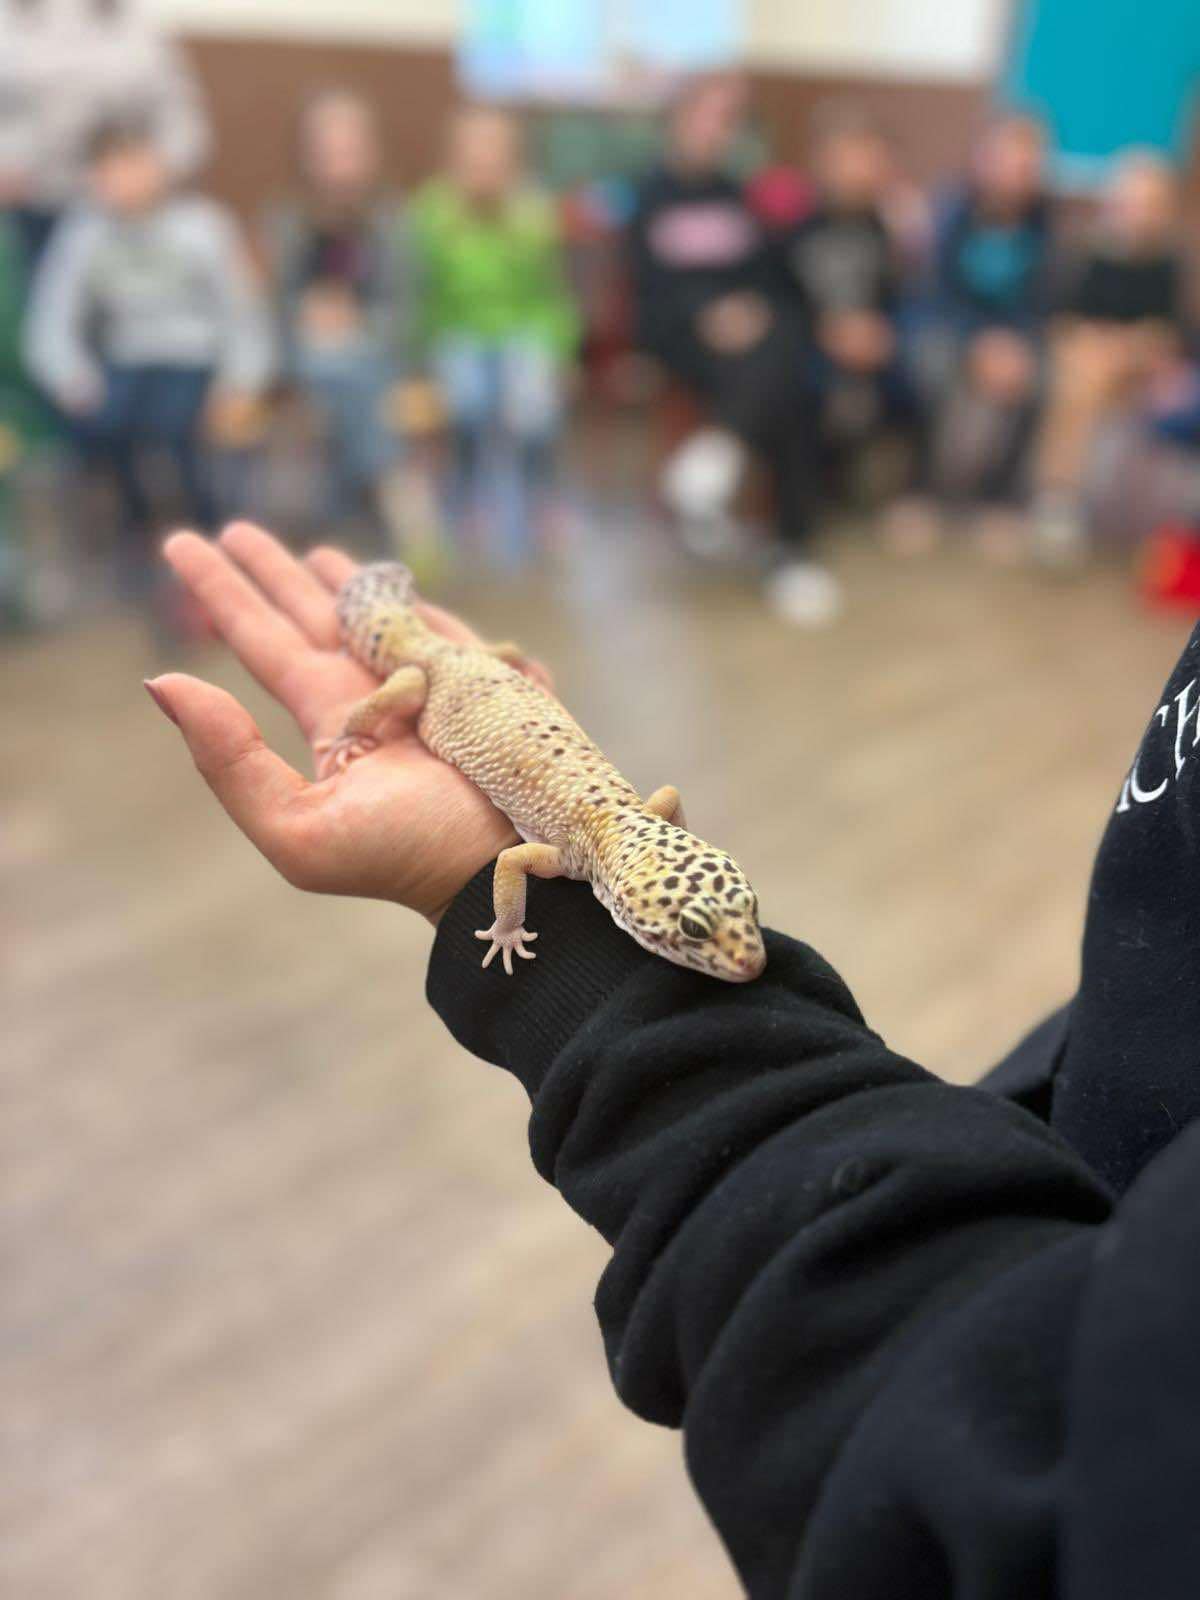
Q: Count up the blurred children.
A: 7